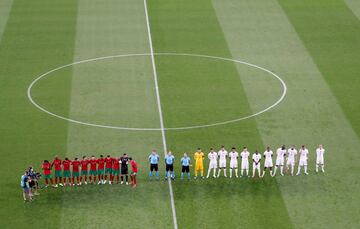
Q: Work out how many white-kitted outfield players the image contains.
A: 10